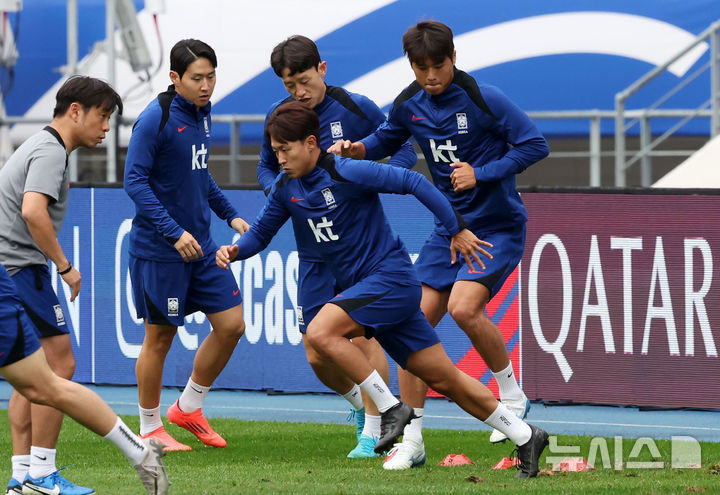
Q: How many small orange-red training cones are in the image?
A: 3